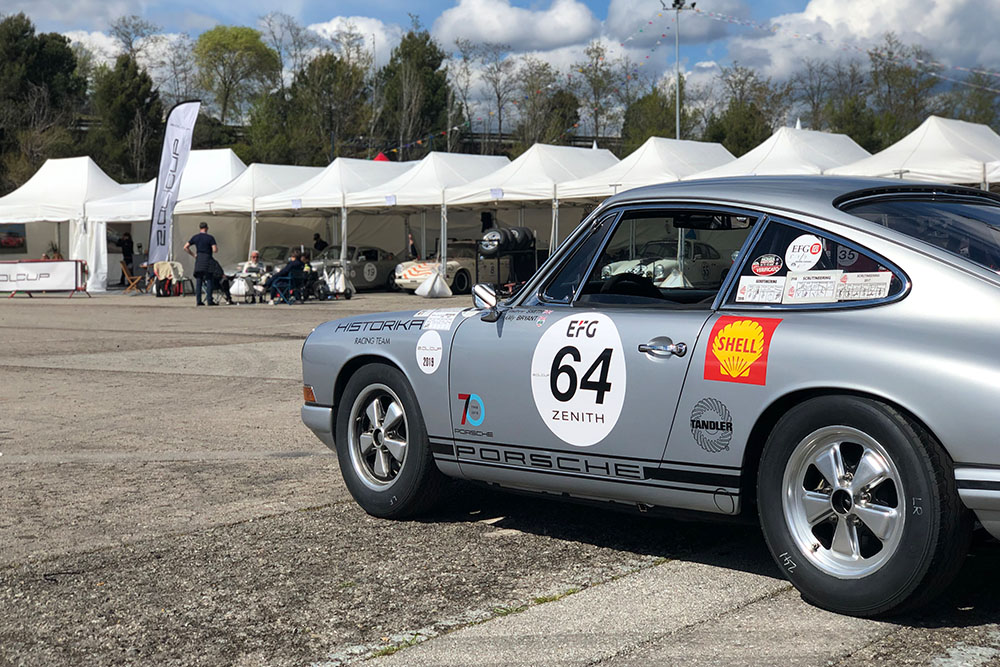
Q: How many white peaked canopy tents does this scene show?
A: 9